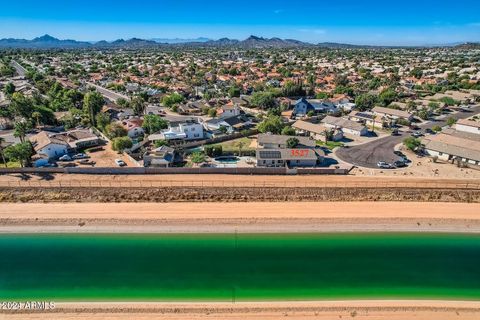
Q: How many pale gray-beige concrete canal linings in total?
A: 2